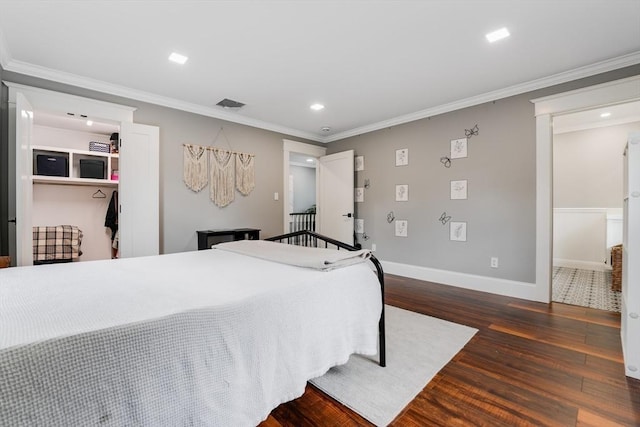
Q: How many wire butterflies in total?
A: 6